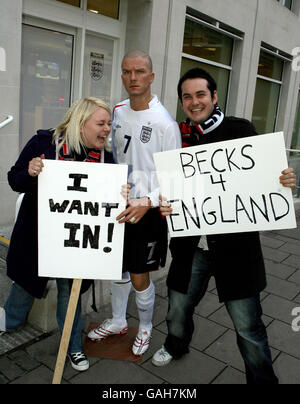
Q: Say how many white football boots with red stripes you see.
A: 2